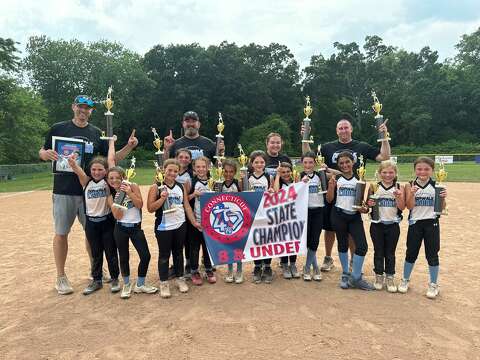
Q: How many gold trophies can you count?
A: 15